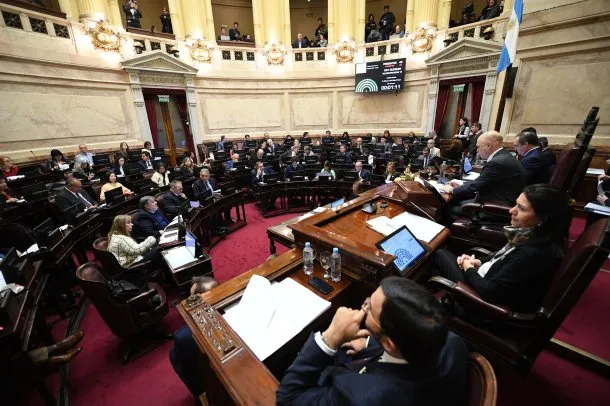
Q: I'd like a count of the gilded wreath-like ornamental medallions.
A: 5